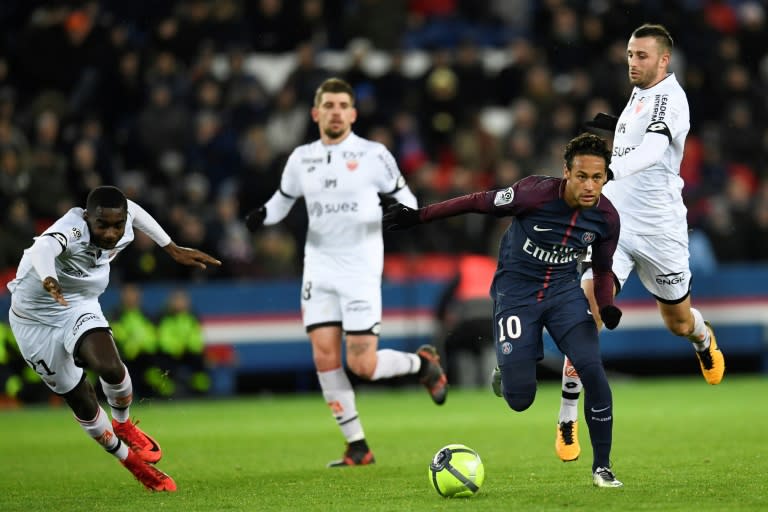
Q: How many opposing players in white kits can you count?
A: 3